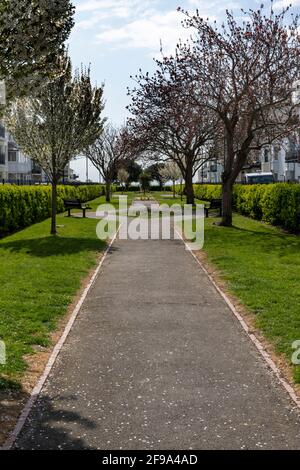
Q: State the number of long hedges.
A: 2